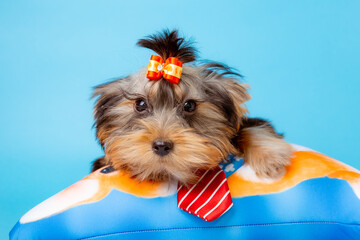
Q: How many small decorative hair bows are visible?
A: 1